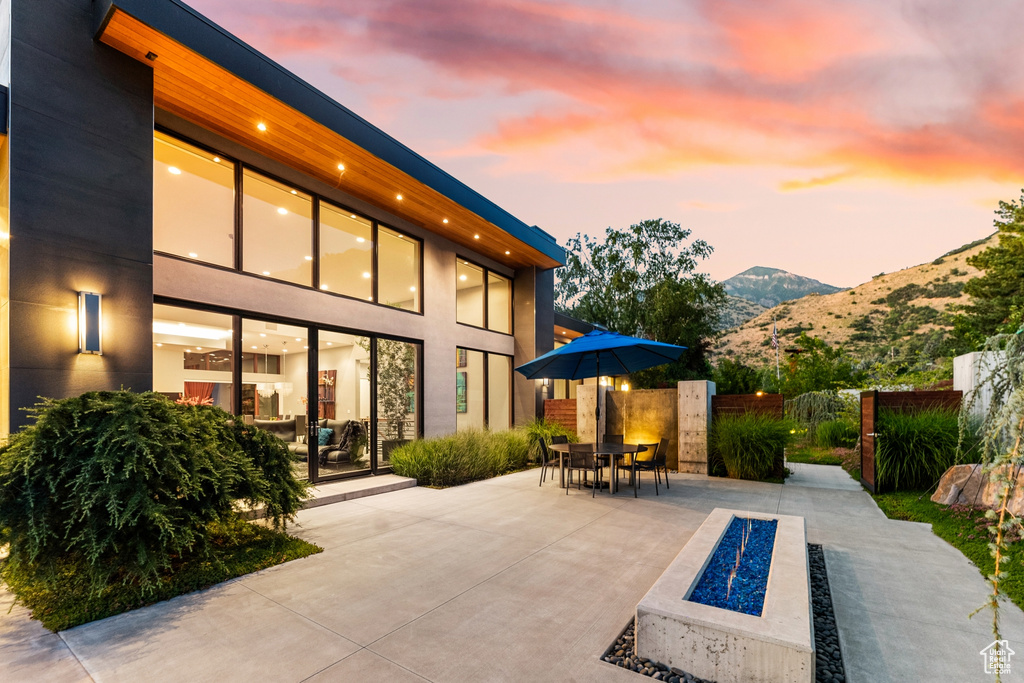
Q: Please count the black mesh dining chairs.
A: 6